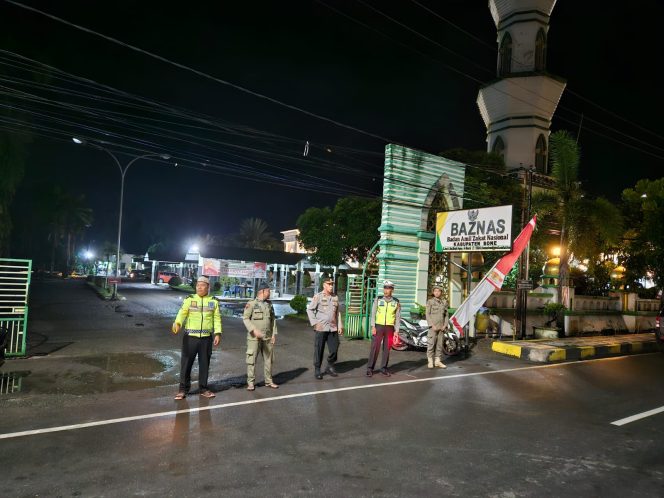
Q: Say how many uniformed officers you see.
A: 5